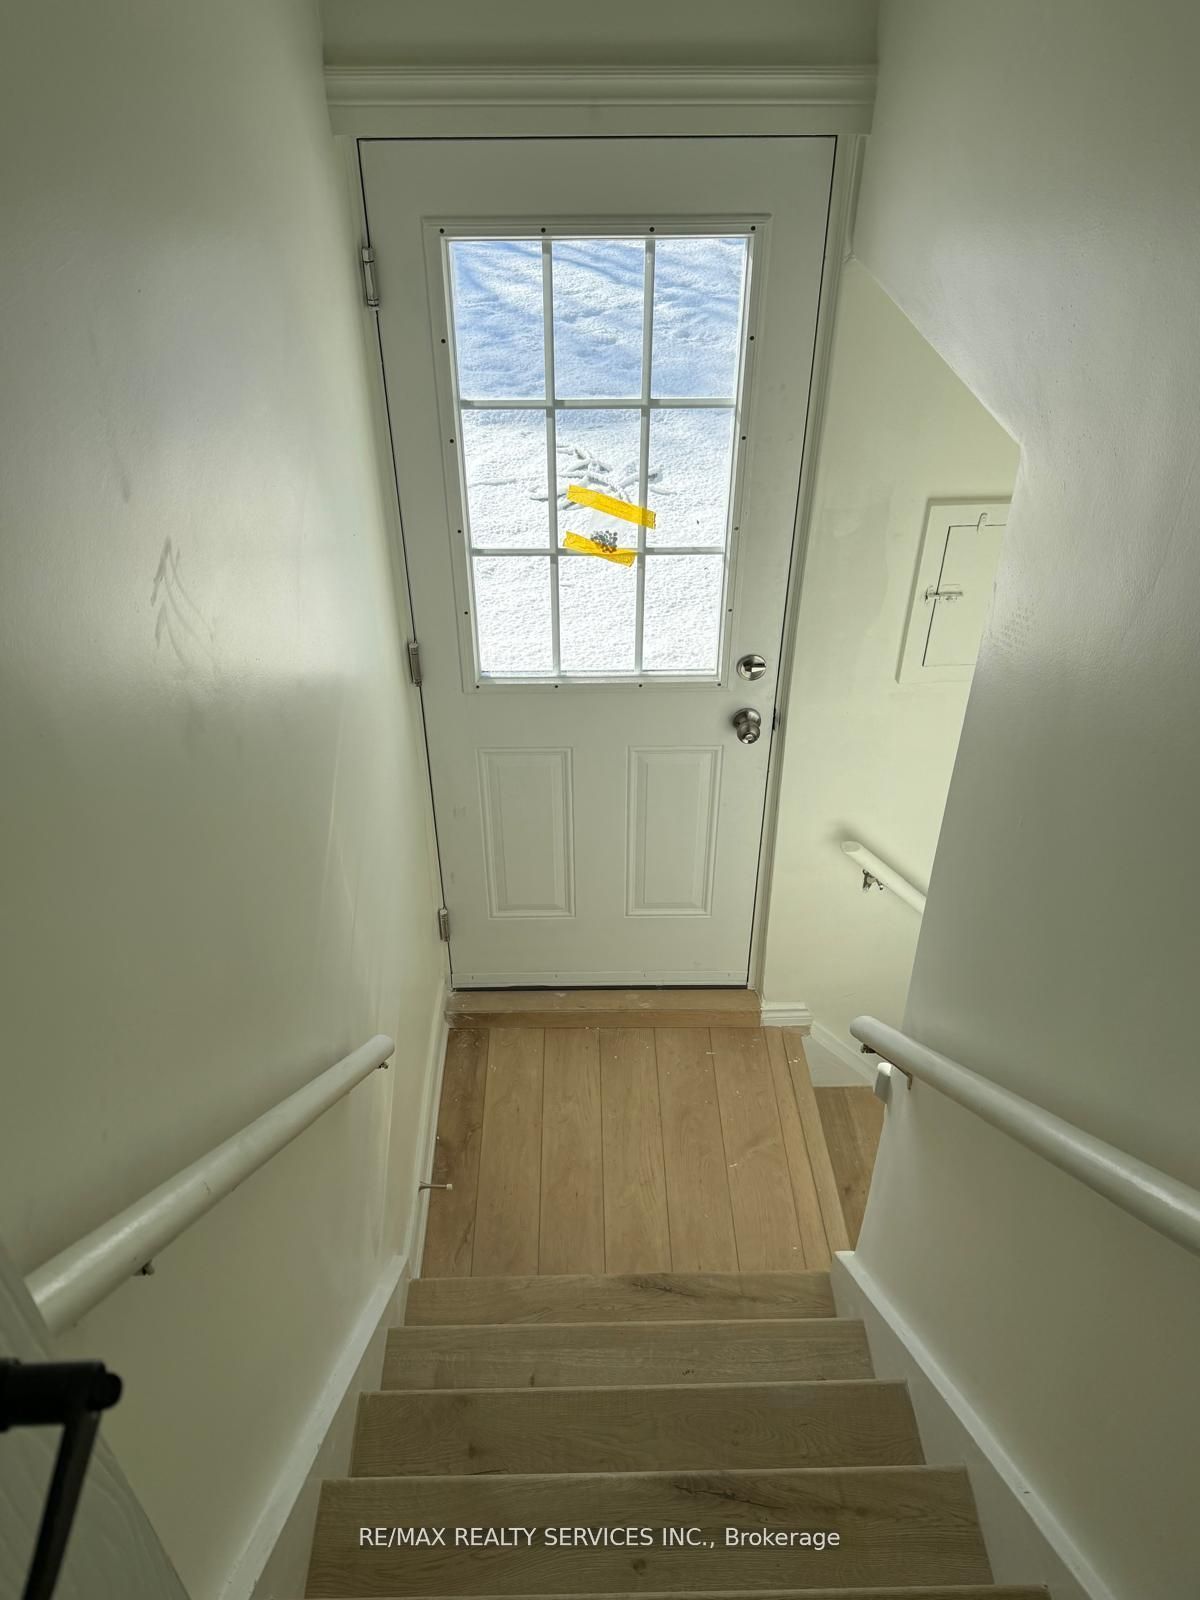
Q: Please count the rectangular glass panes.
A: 9